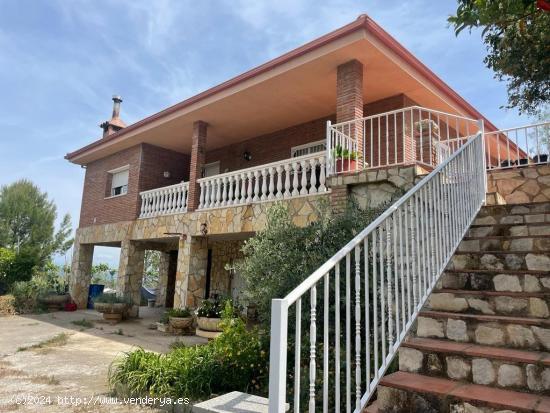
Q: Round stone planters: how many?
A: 4